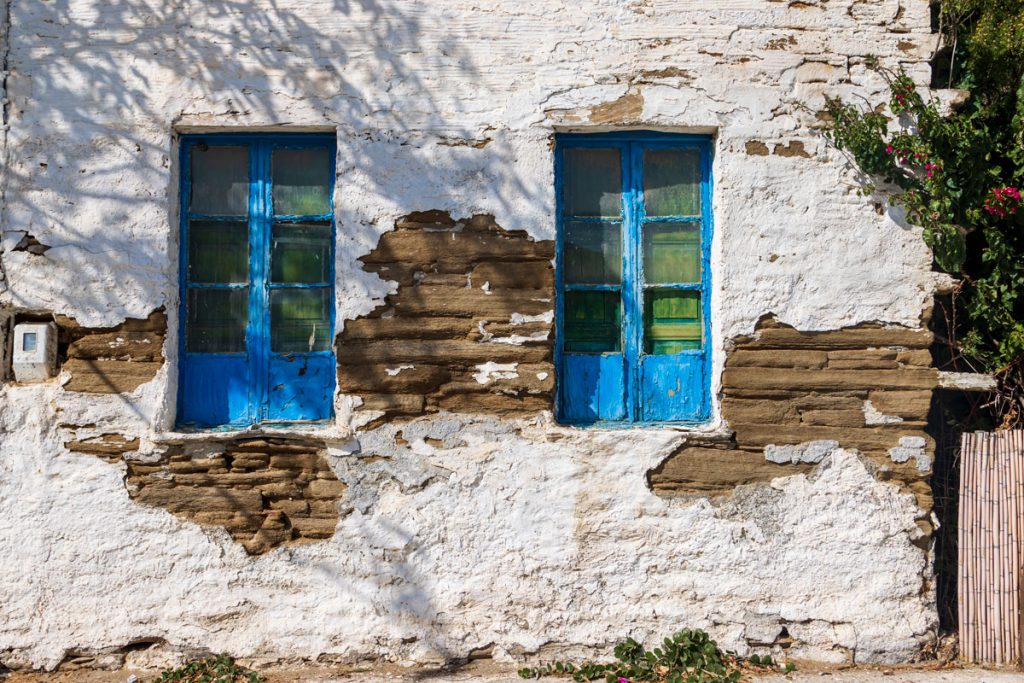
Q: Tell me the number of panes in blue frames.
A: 12